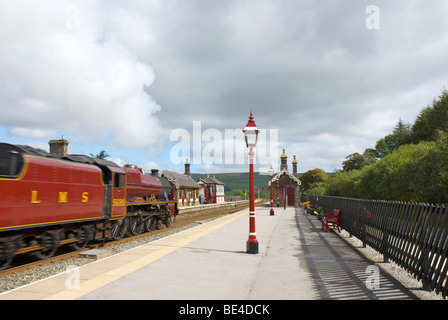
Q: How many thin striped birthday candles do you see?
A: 0